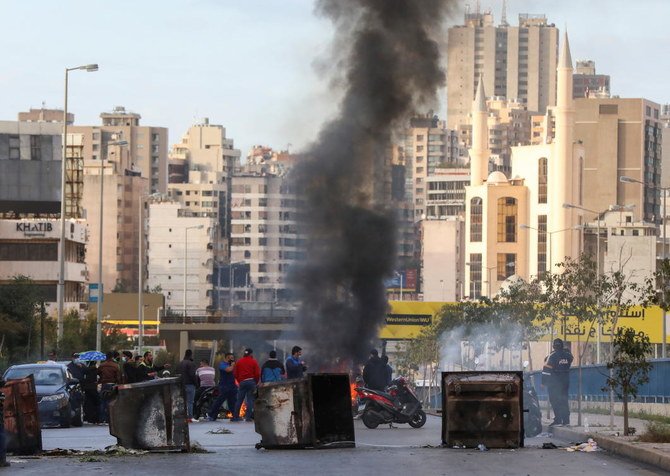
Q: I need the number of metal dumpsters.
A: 4